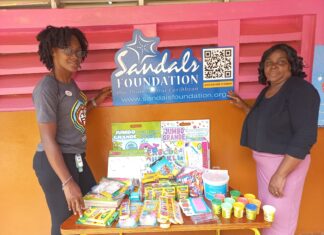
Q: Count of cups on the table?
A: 11